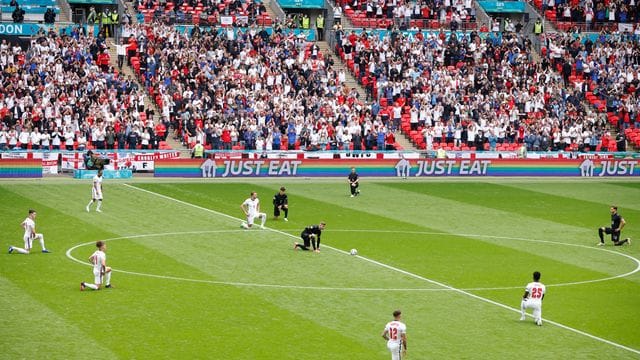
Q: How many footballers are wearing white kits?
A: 6